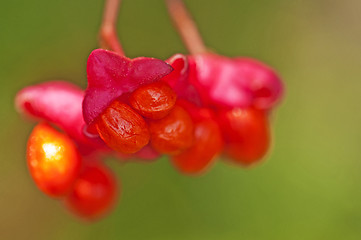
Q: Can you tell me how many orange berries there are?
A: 7